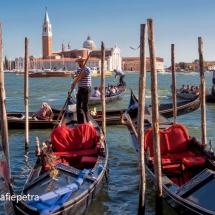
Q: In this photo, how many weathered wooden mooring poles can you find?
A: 7